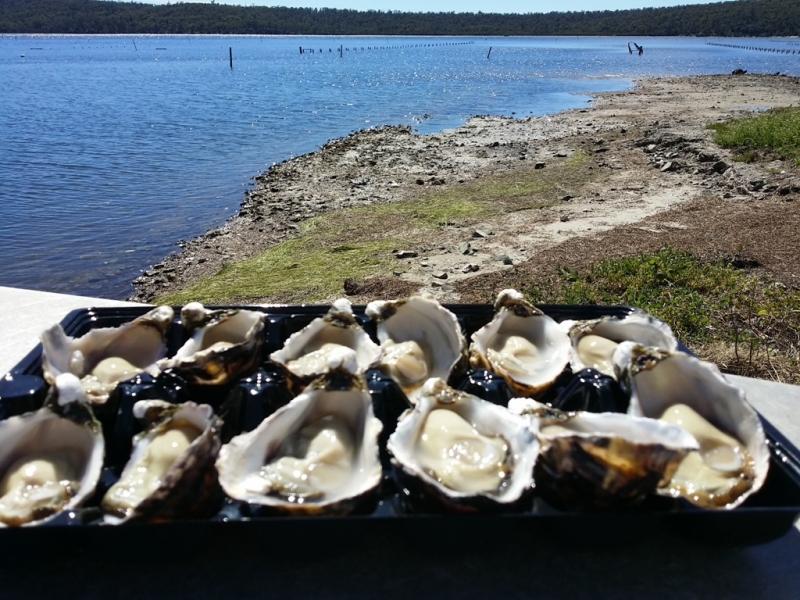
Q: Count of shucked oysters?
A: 12